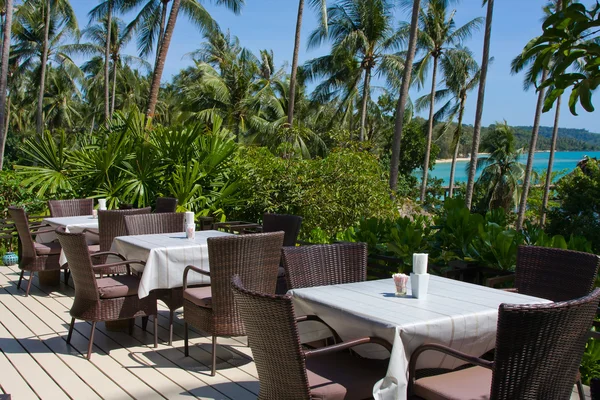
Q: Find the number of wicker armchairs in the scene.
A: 12